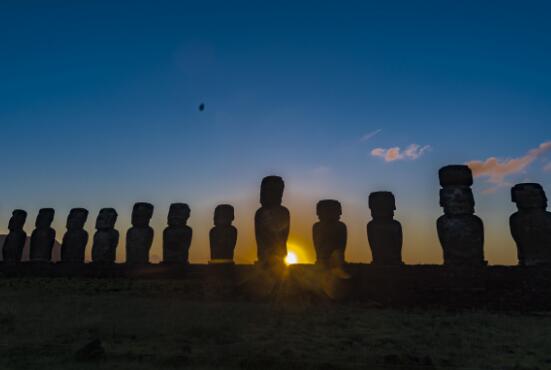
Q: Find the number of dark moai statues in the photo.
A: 12